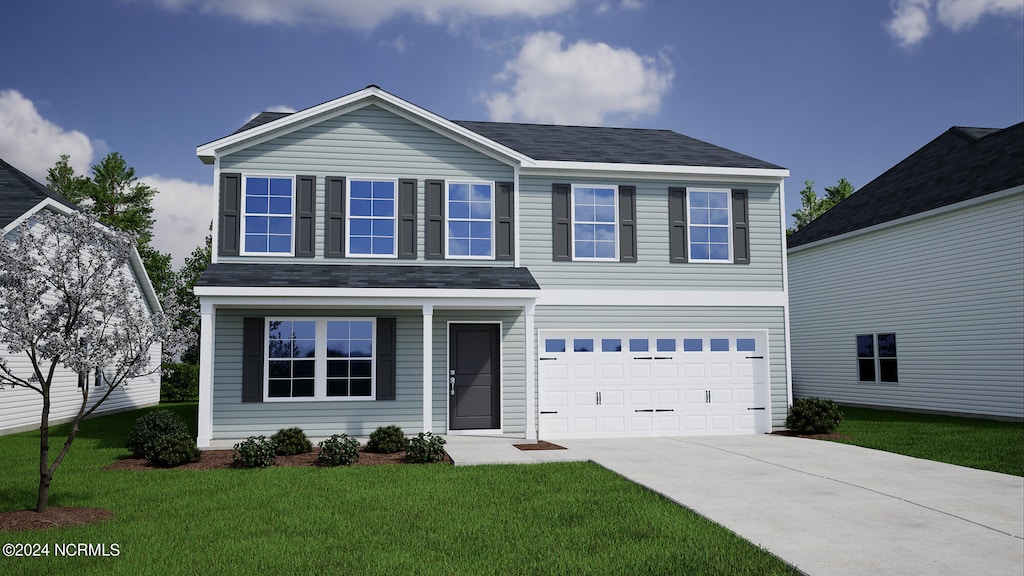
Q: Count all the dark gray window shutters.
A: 12